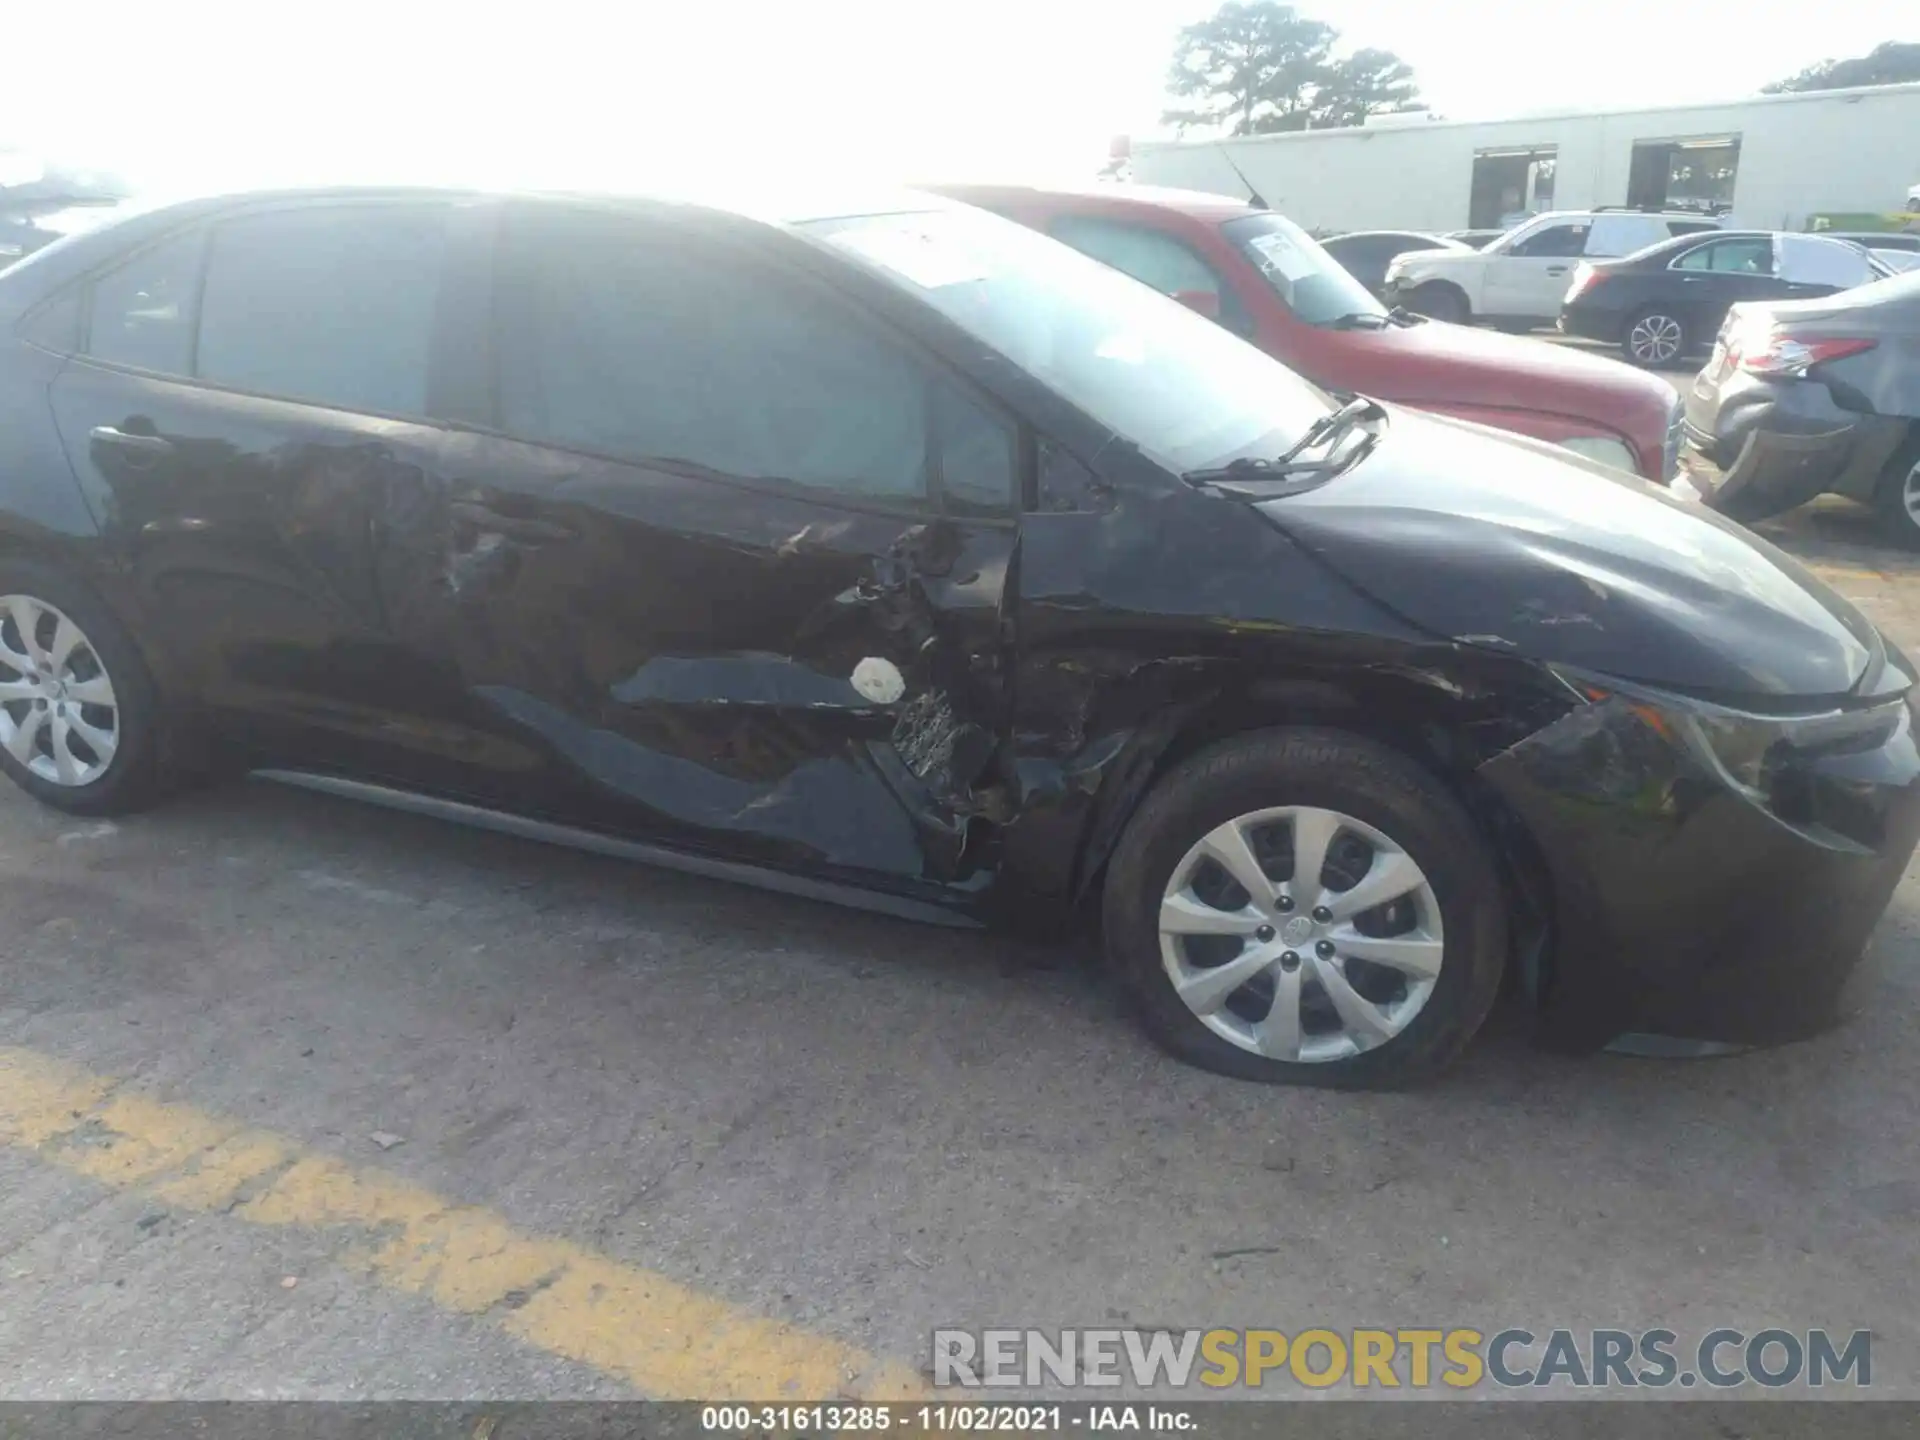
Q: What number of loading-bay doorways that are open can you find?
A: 2